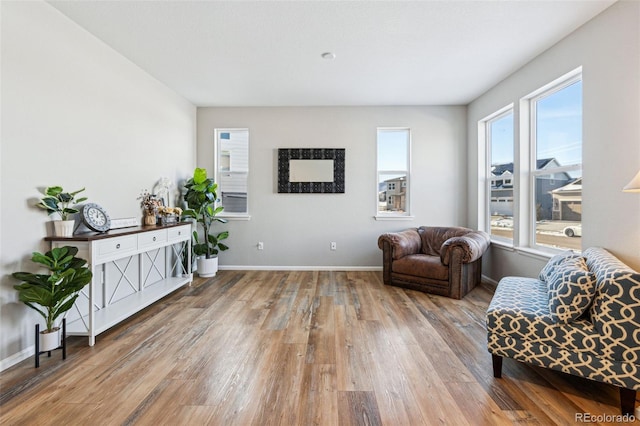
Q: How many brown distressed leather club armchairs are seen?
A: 1